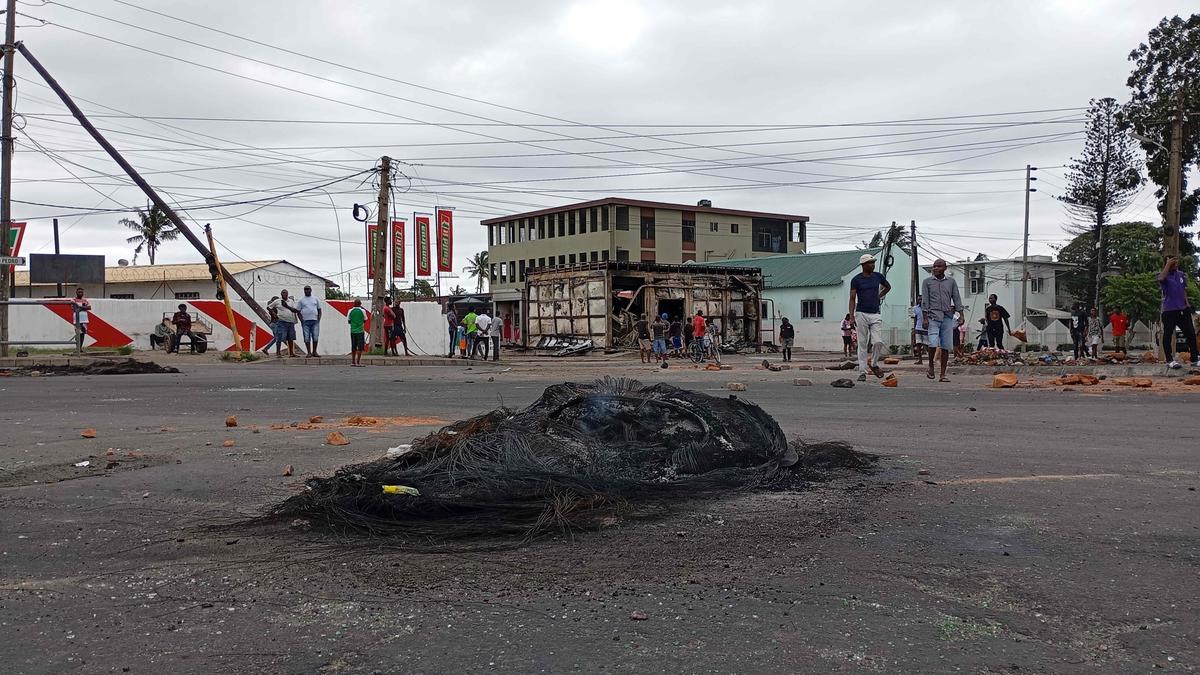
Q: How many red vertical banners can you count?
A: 4